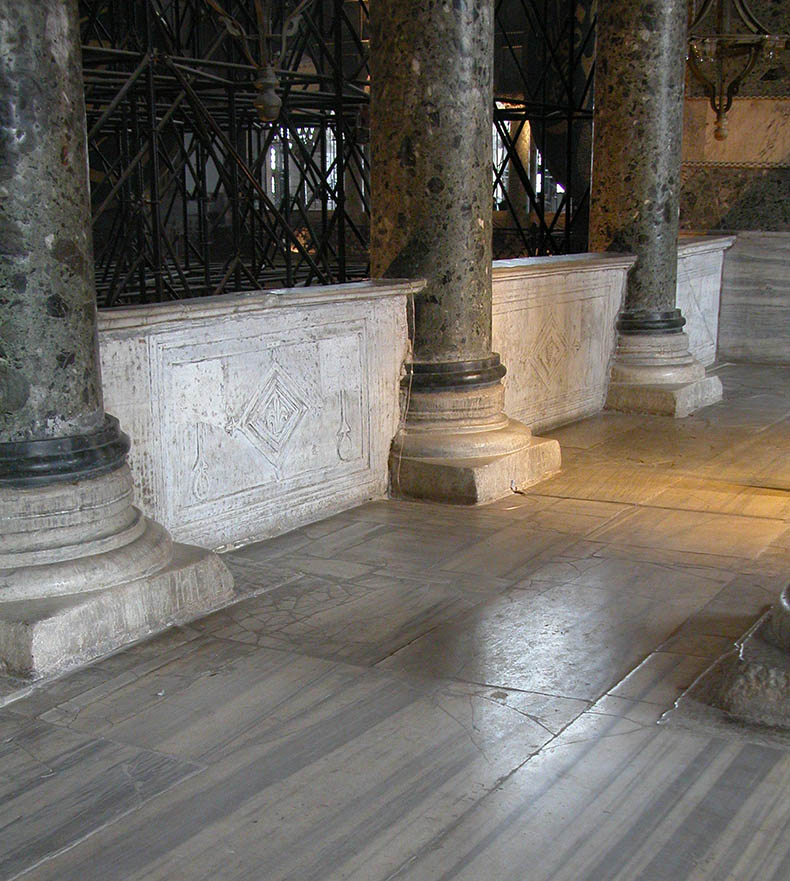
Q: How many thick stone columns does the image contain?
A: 3